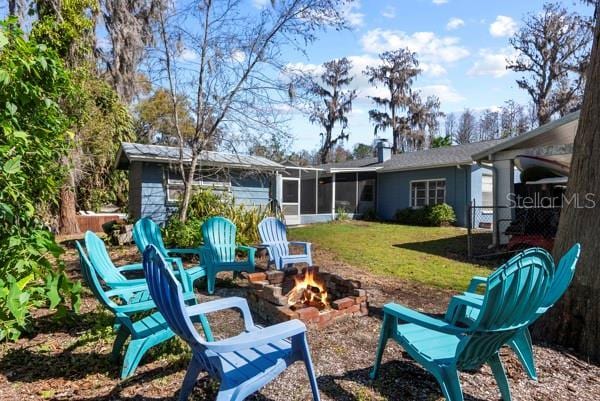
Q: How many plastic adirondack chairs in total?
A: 8